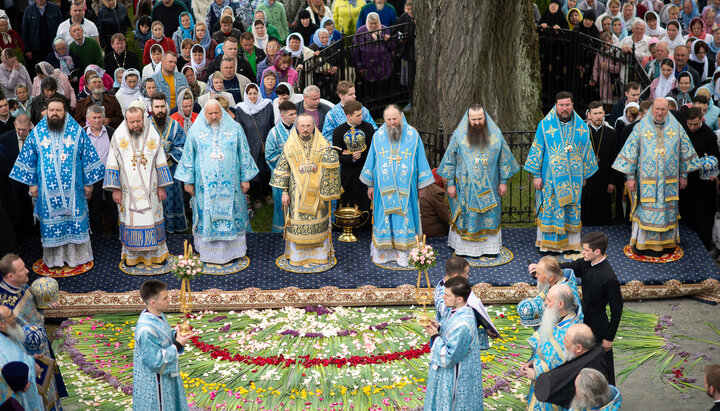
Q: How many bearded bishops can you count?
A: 8